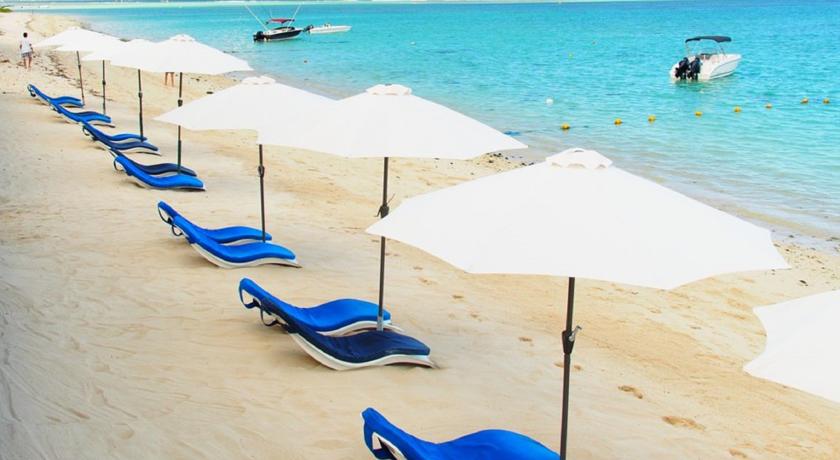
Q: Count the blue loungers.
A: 13